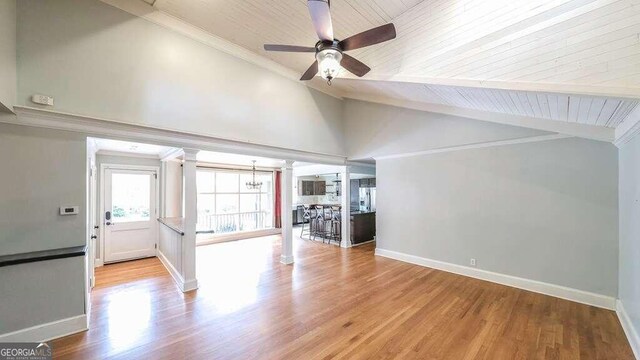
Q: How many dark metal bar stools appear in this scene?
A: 3